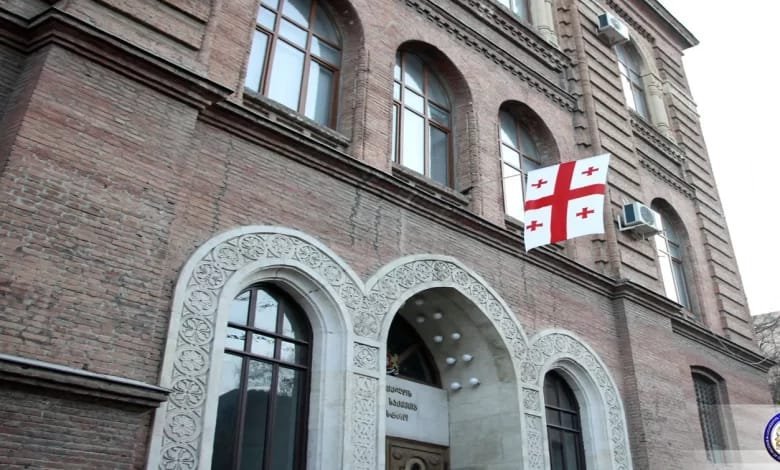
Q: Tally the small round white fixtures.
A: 9